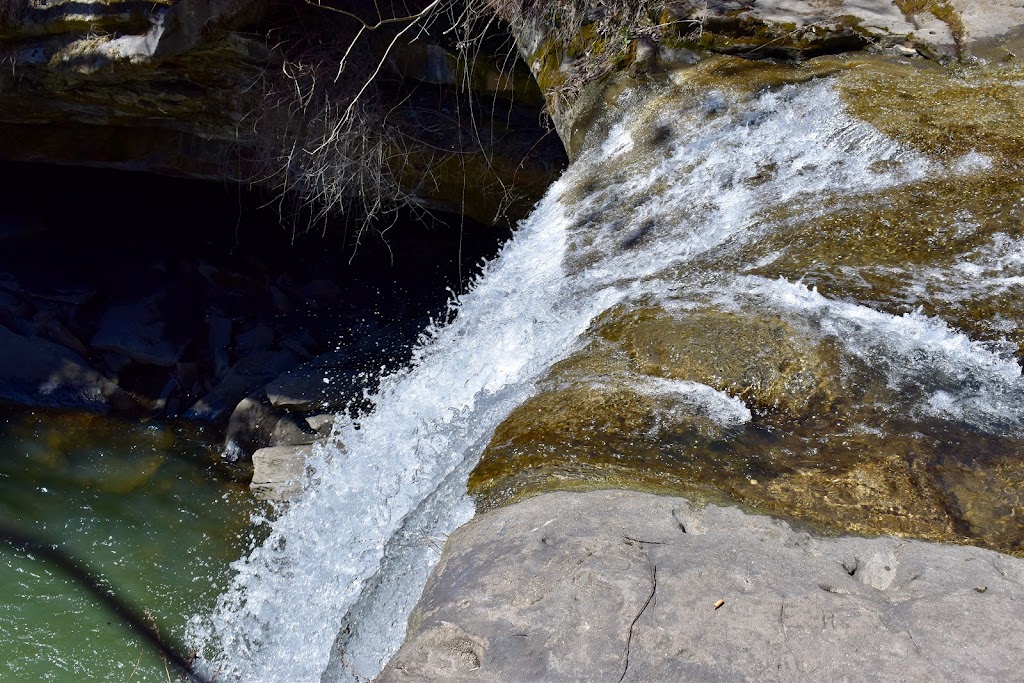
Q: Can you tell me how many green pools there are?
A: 1